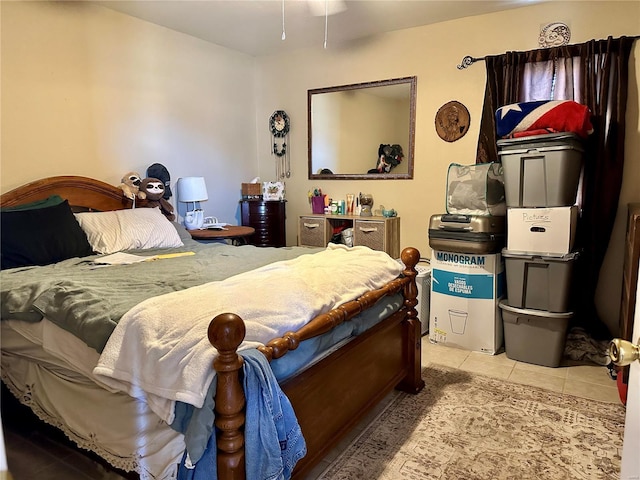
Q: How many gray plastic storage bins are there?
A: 3